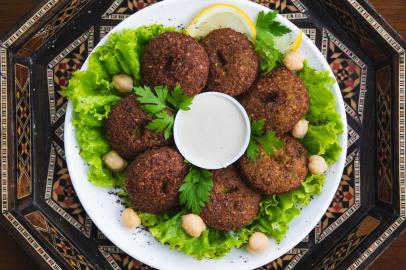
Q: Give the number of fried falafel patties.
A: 7